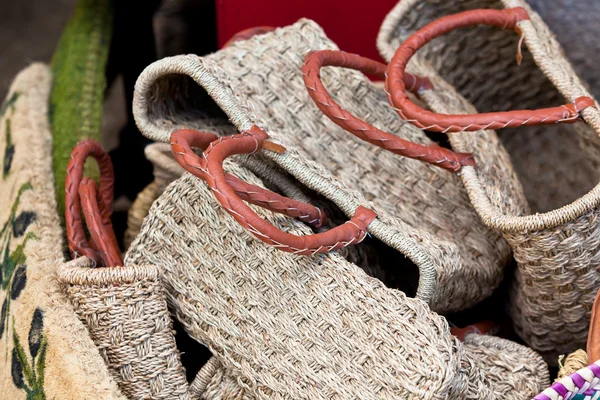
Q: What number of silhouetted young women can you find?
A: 0